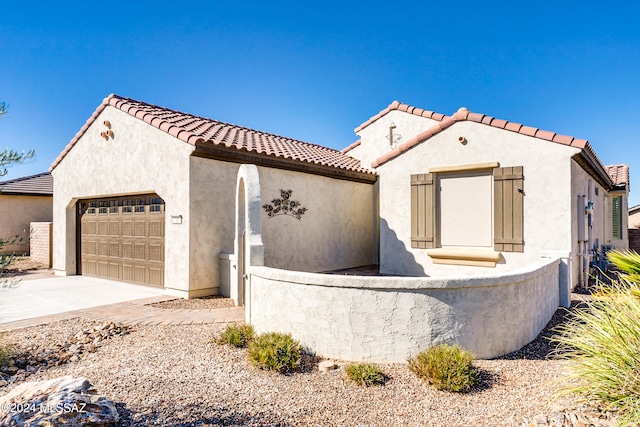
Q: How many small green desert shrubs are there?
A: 4